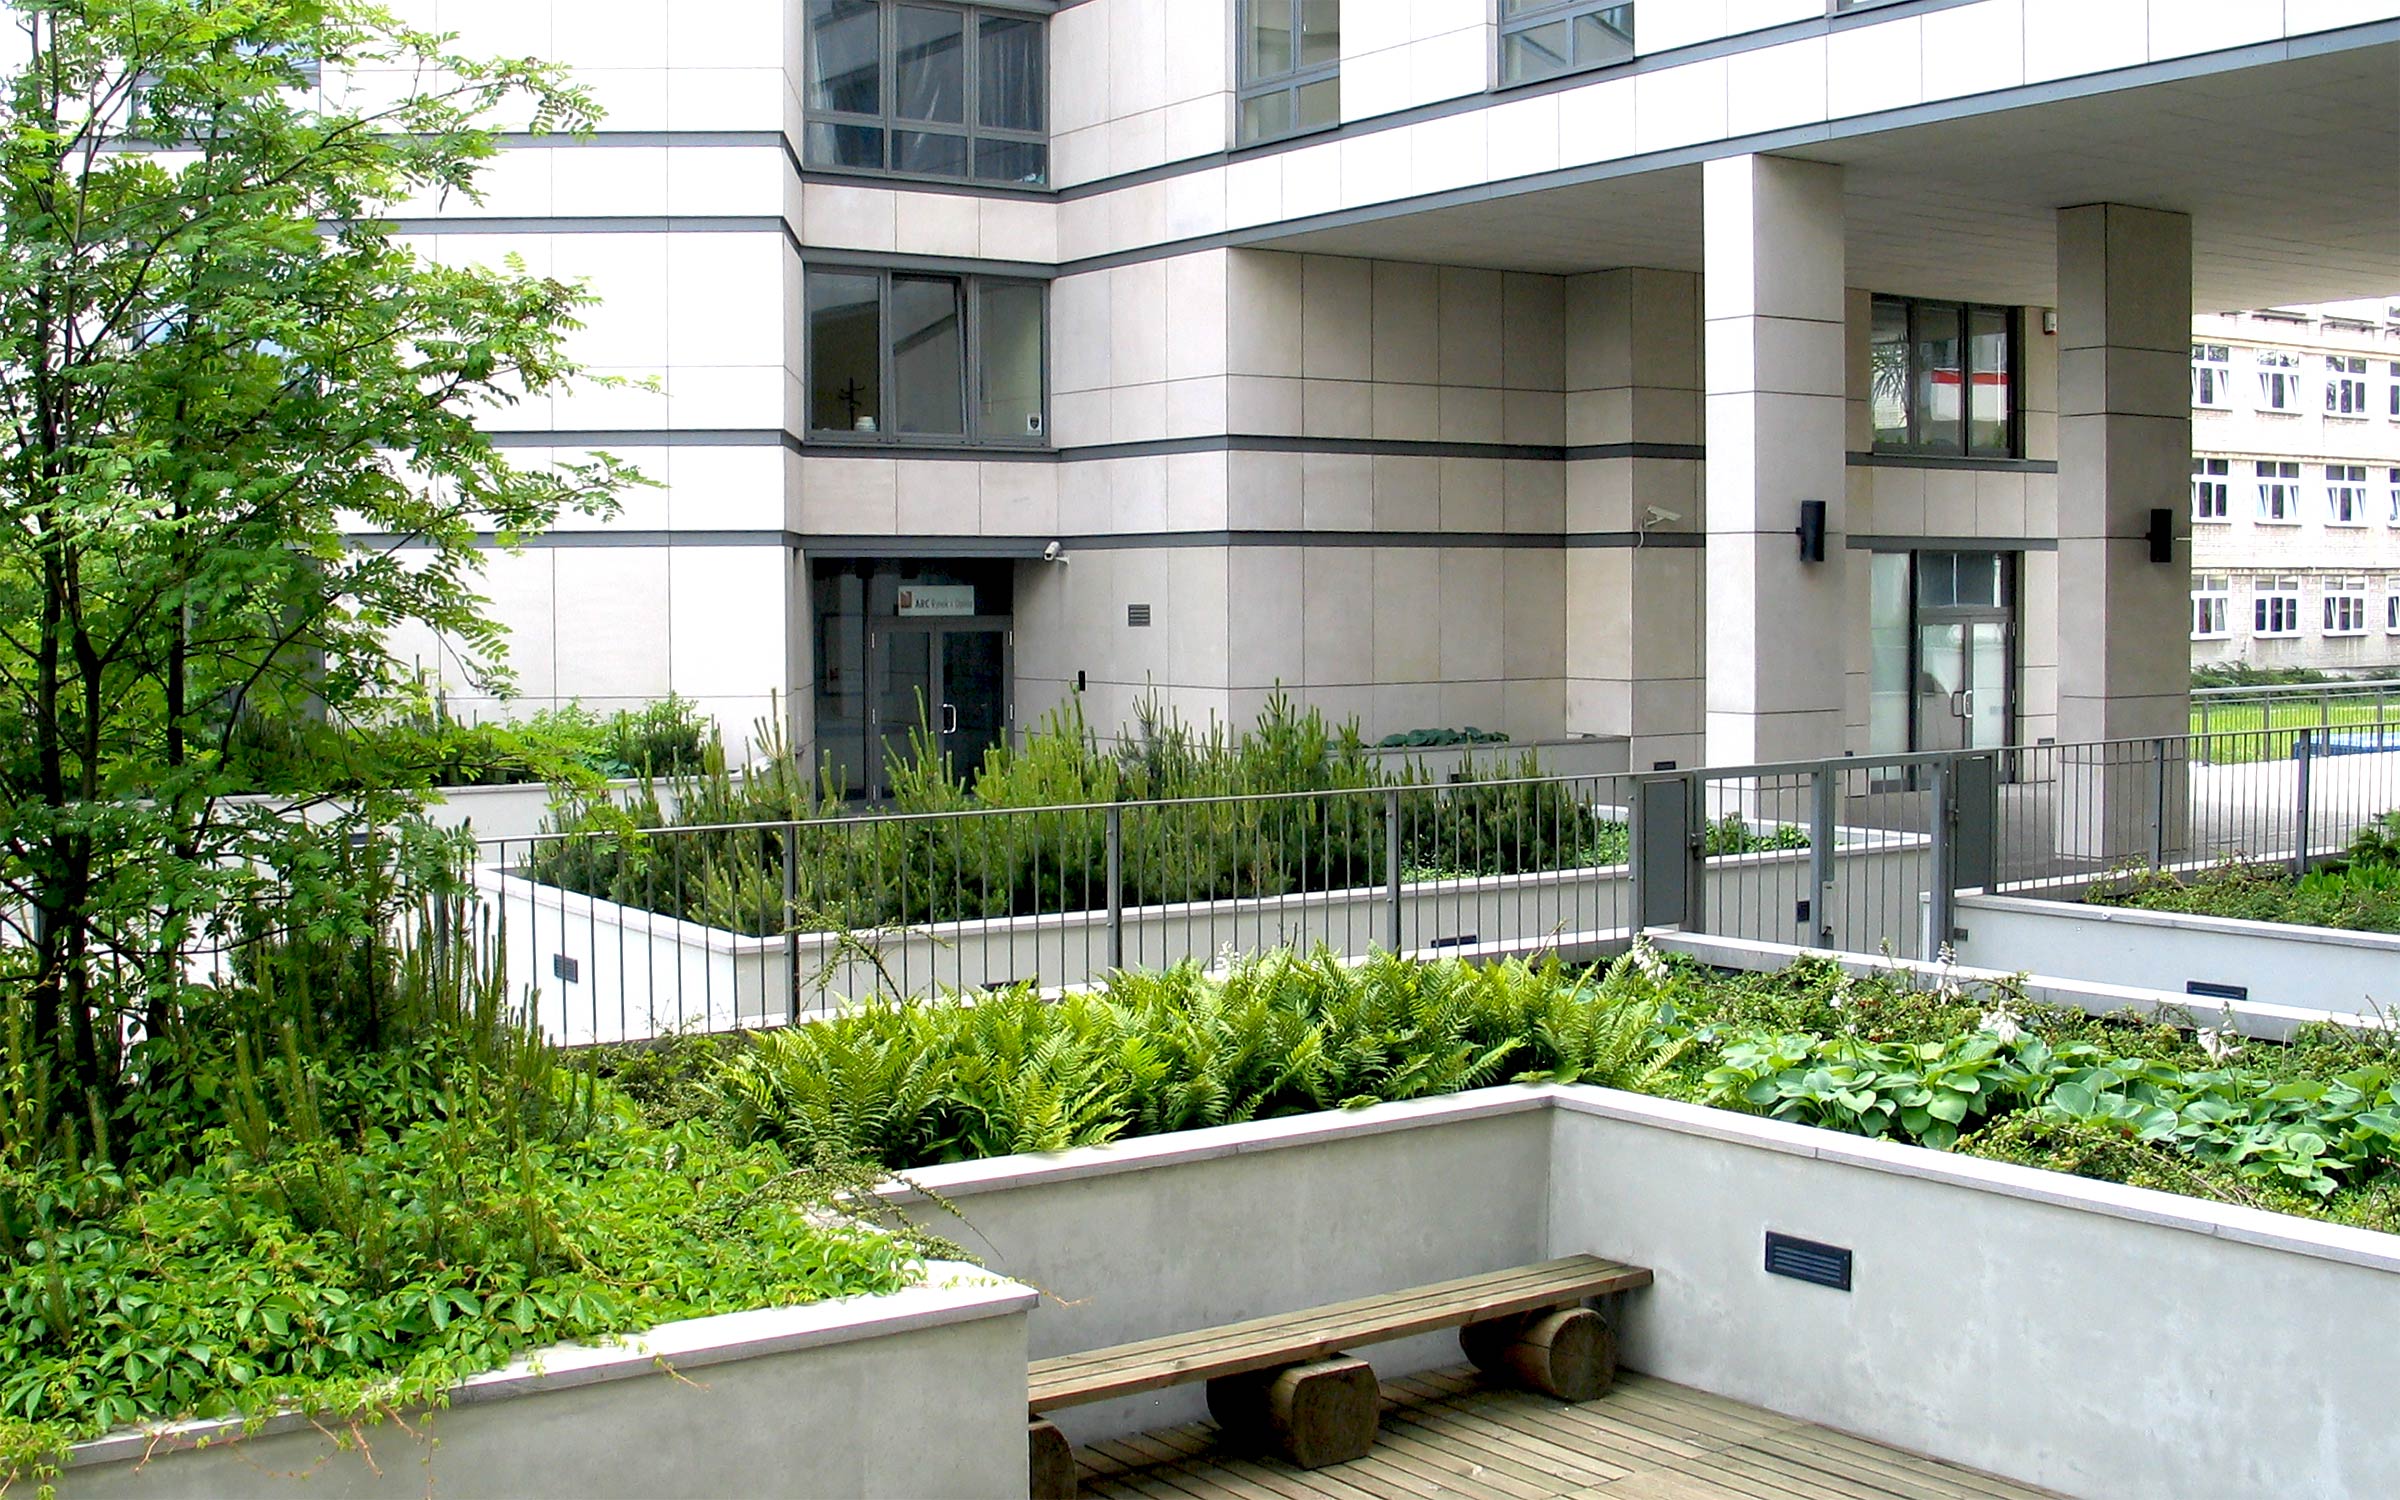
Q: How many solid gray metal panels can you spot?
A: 2